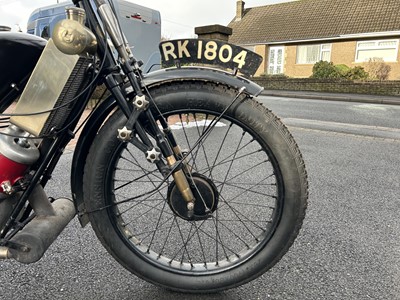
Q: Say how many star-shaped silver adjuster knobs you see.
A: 3